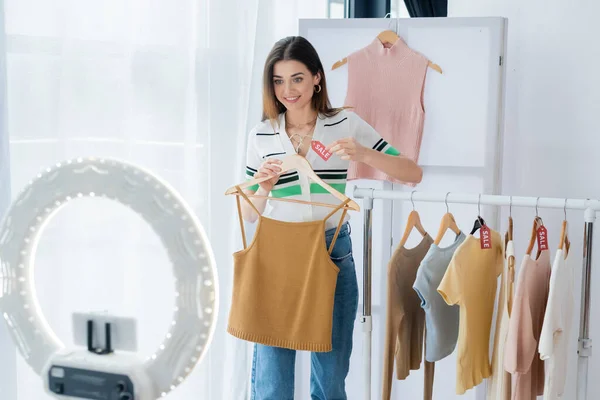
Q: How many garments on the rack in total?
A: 6